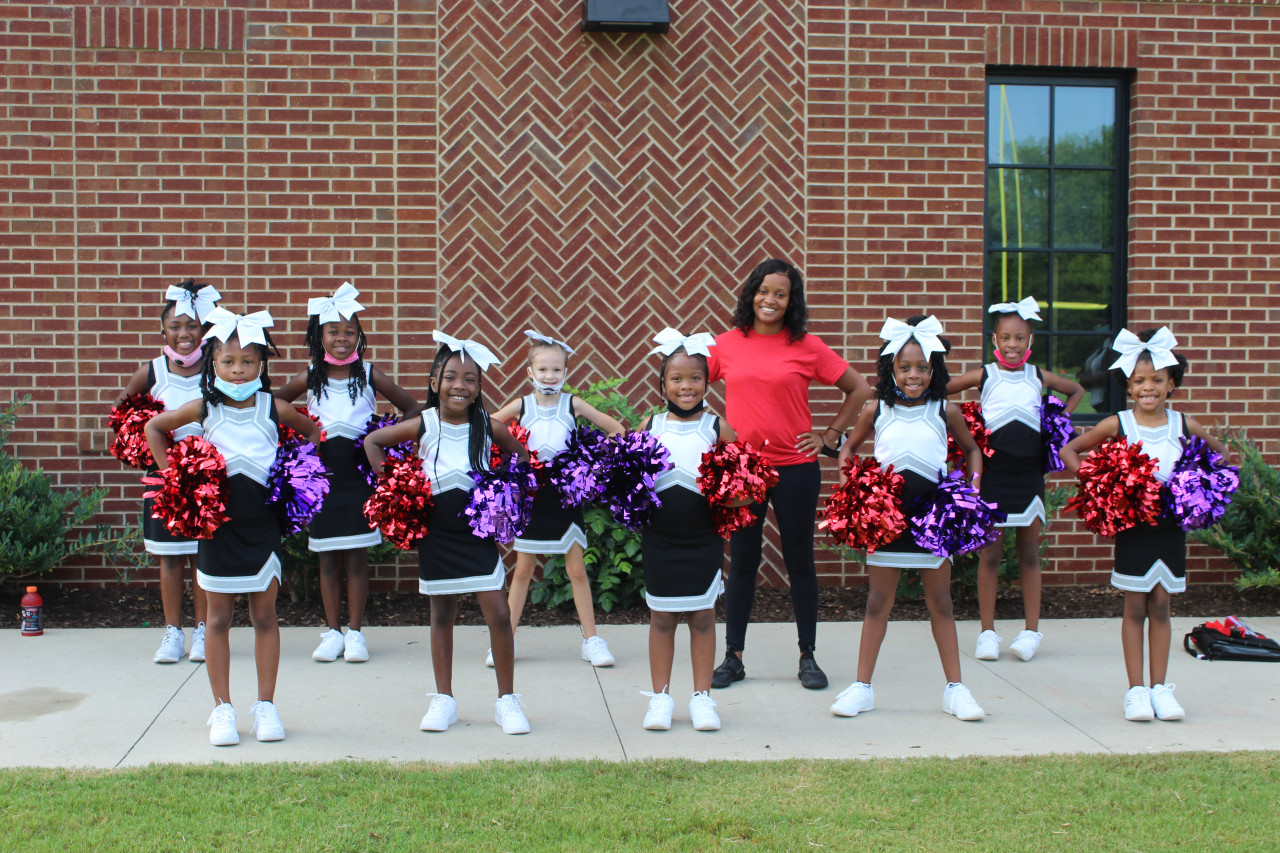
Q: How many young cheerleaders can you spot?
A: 9